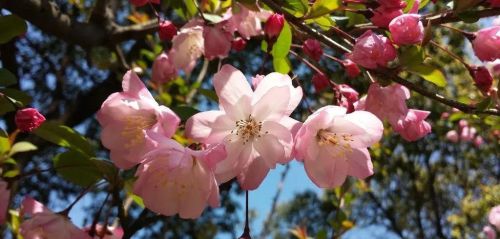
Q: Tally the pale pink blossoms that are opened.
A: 4